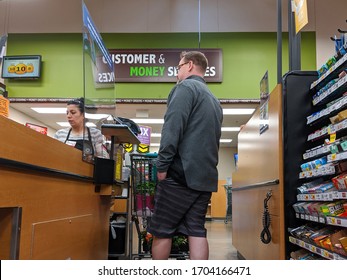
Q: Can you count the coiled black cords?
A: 1